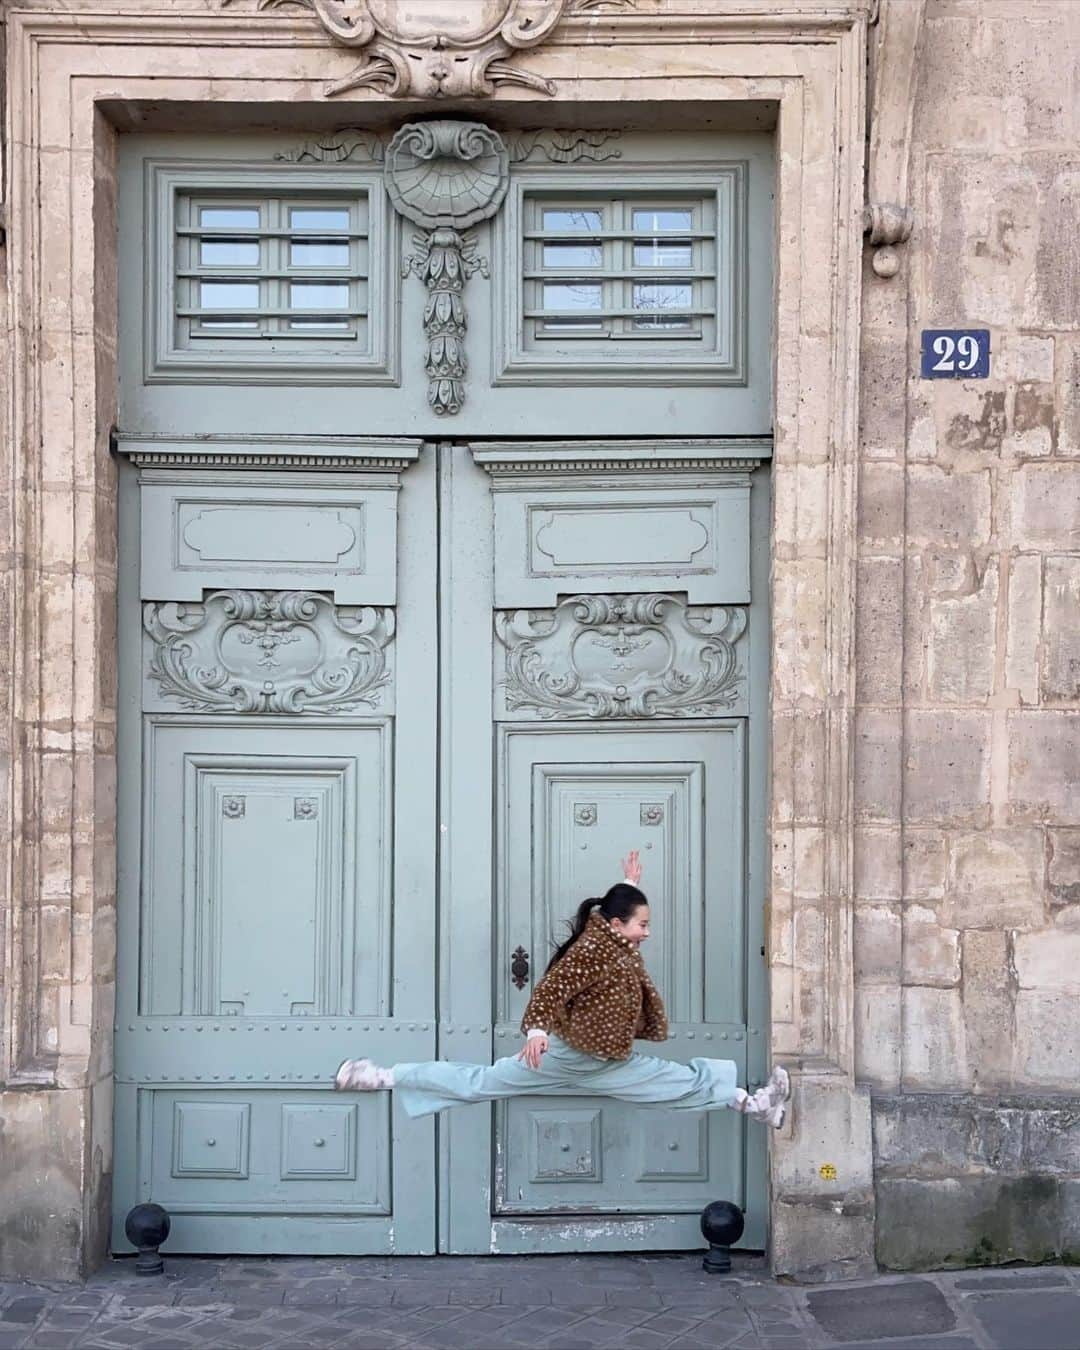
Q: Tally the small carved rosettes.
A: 4